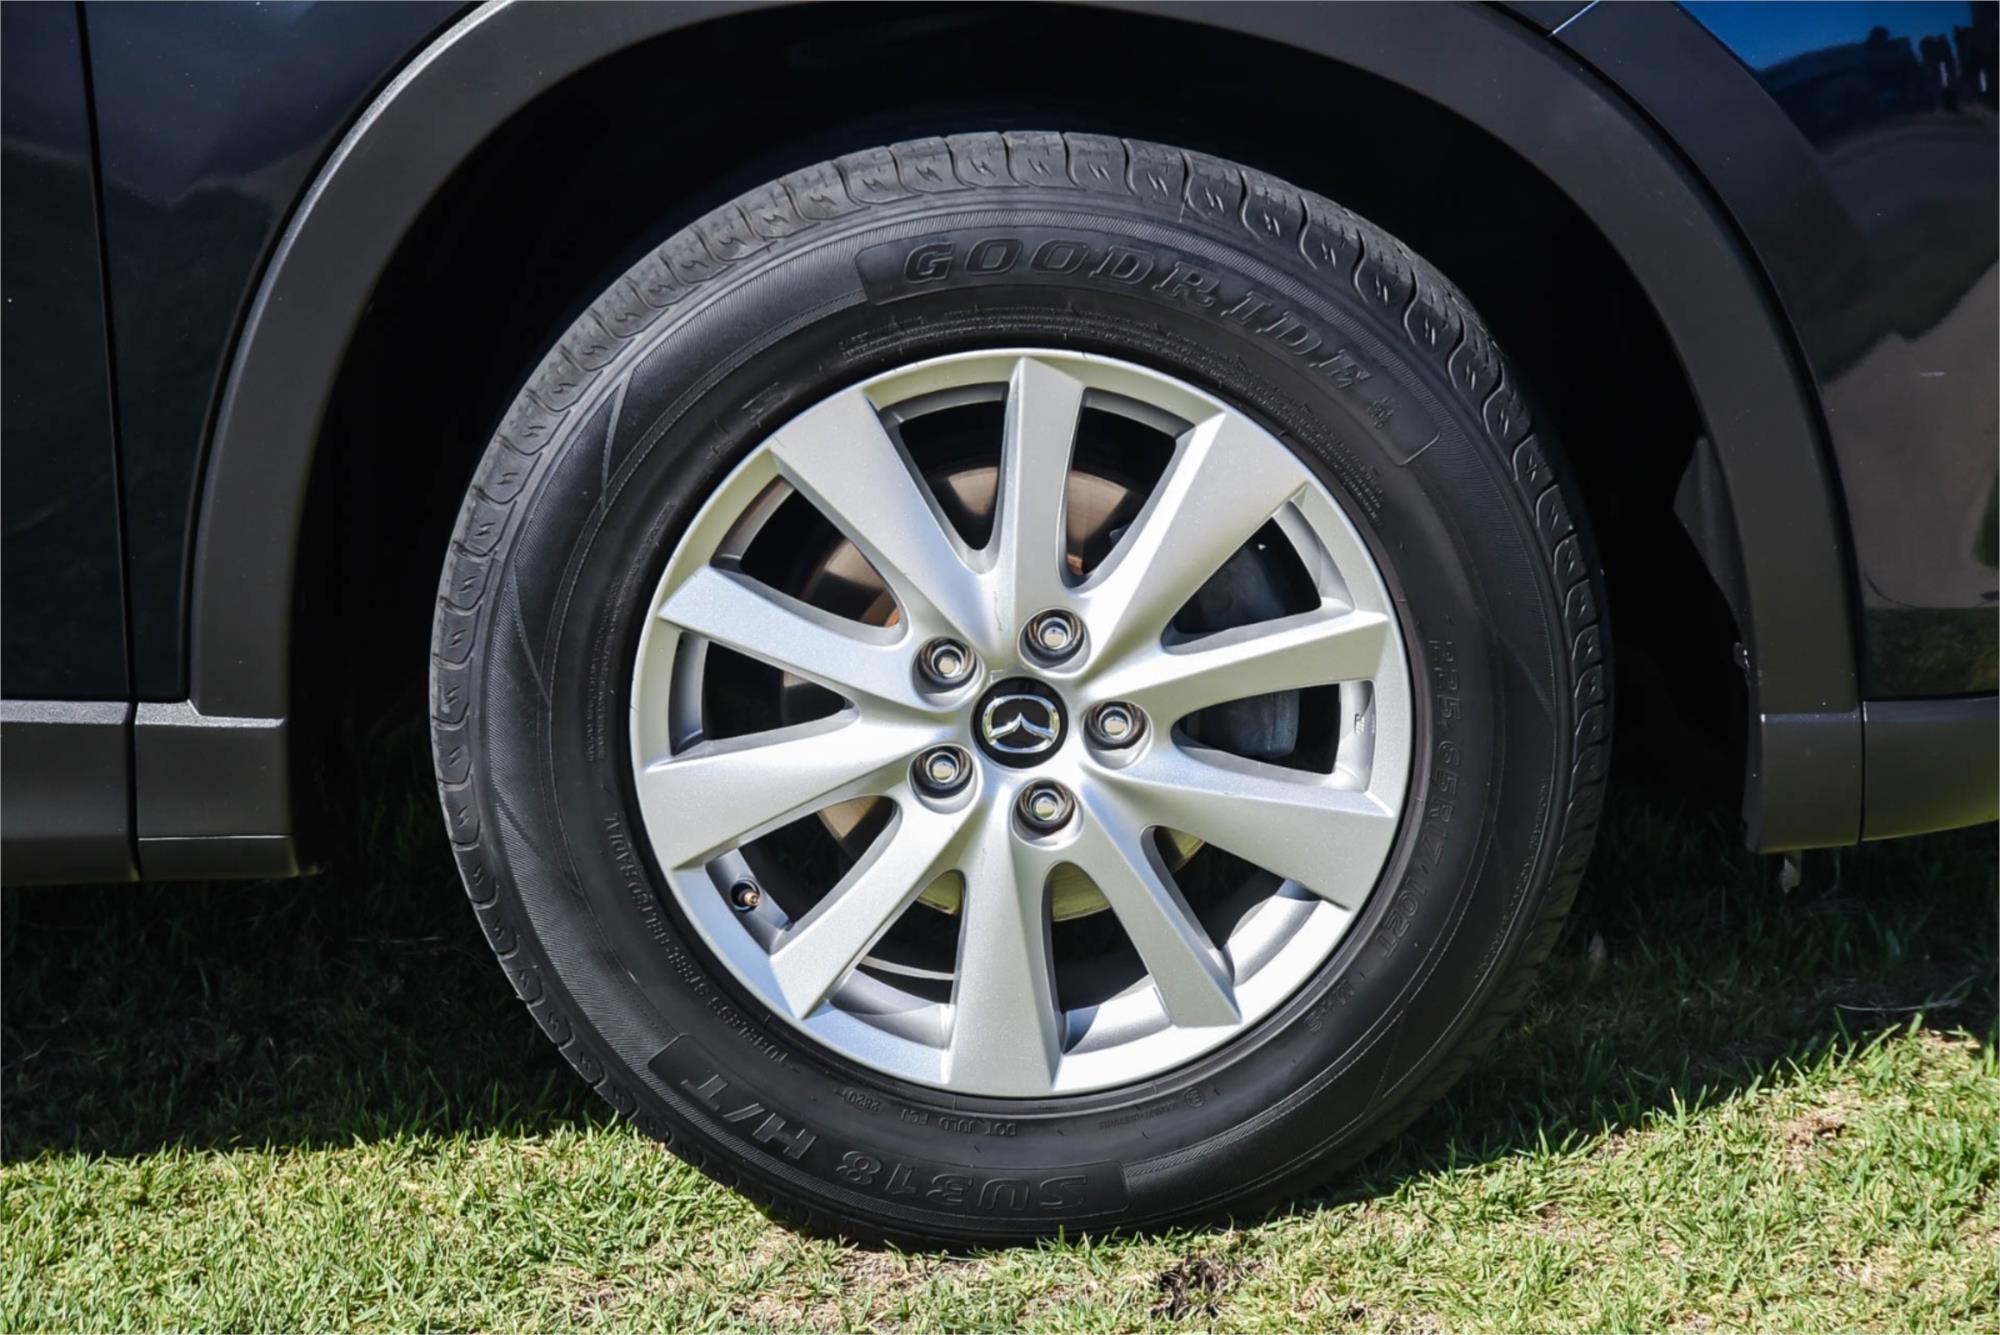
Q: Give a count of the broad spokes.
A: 5